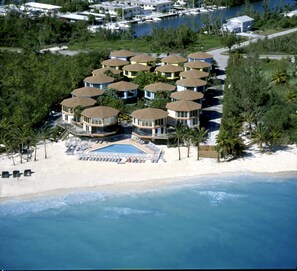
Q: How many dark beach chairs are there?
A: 3